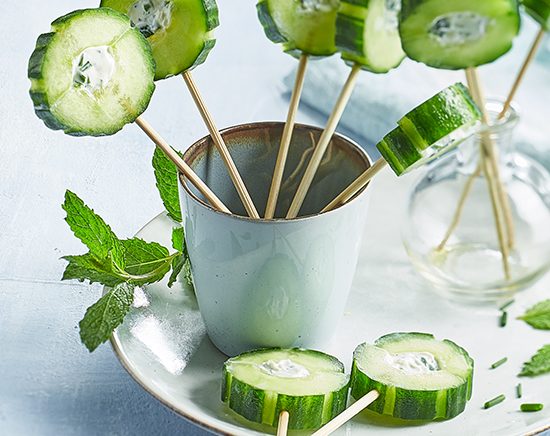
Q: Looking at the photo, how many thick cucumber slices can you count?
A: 9